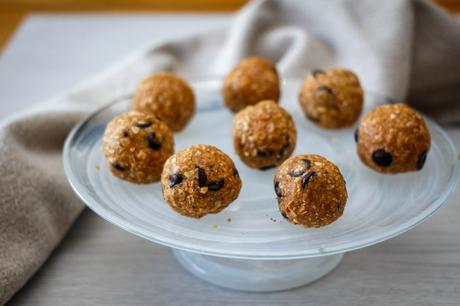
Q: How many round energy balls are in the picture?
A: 8